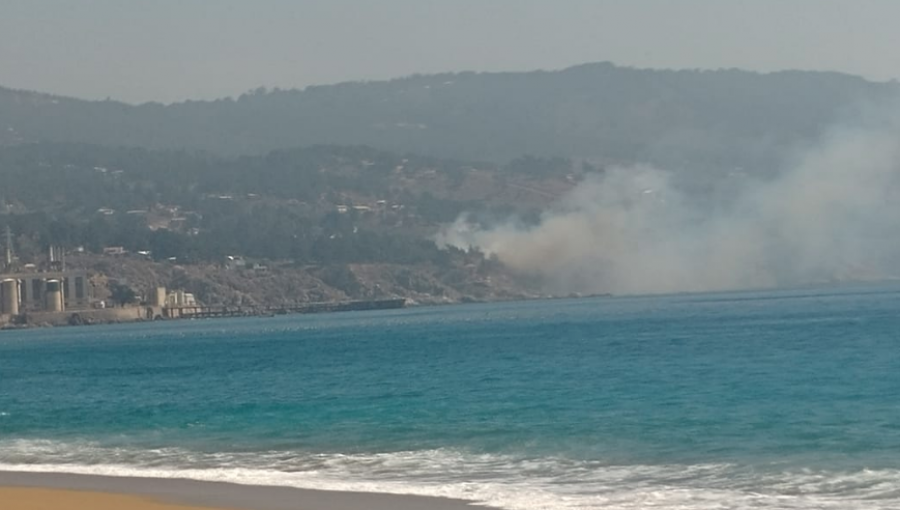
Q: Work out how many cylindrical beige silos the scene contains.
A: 2